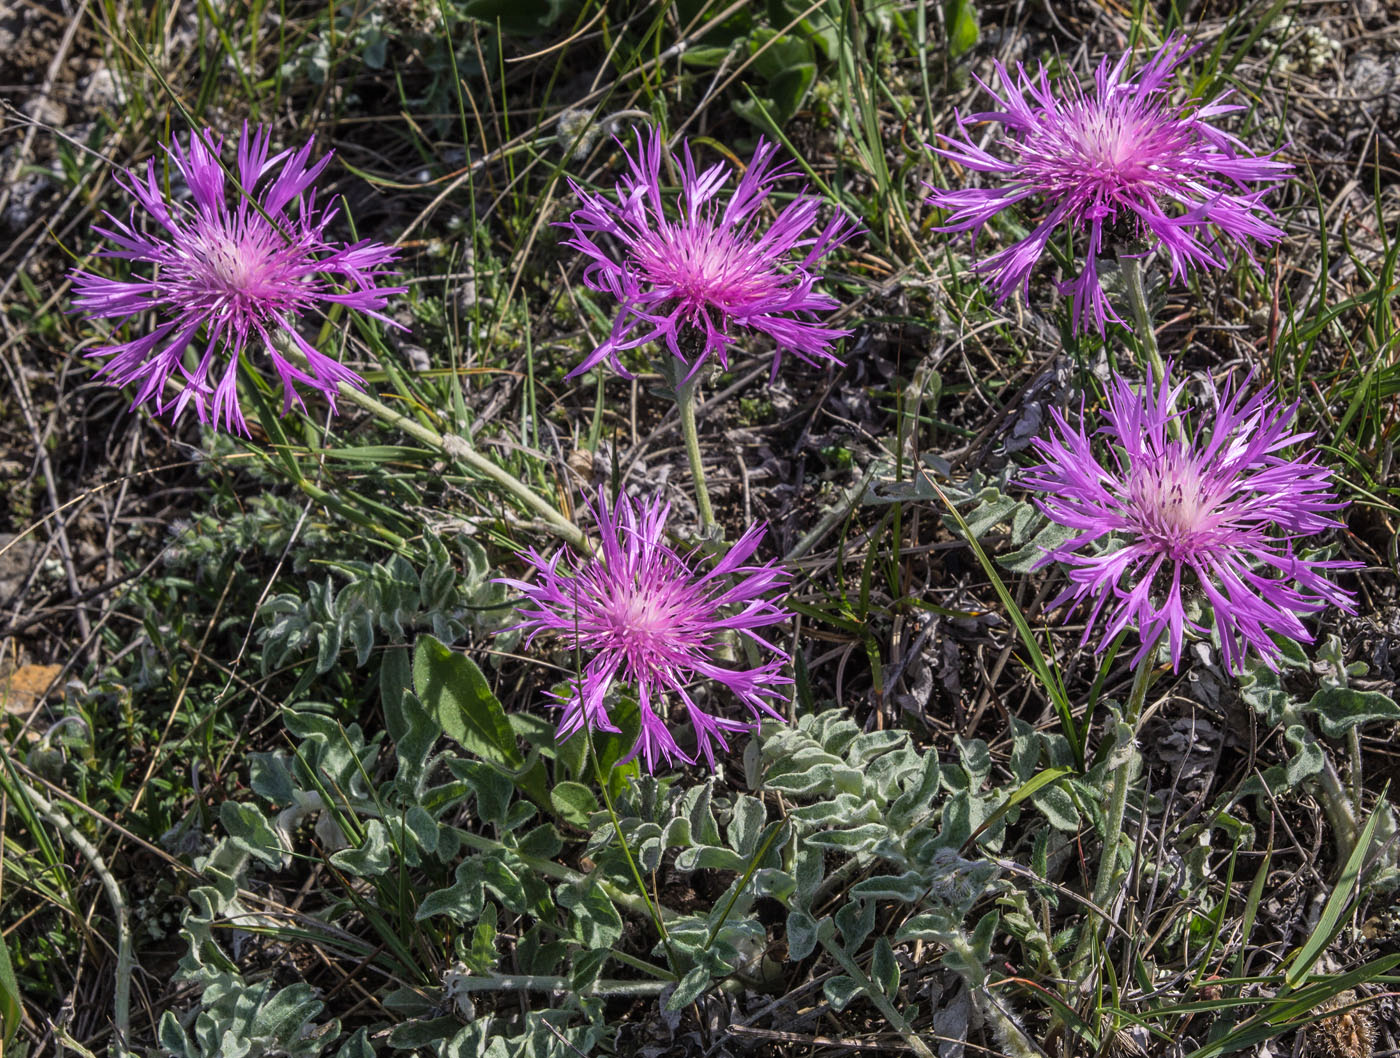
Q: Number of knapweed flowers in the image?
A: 5